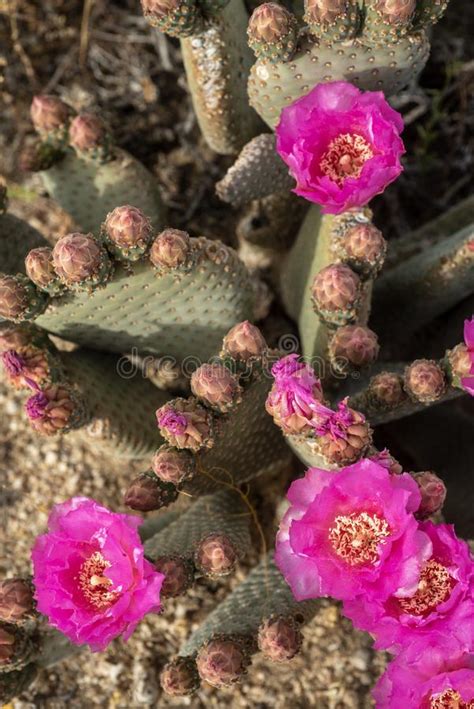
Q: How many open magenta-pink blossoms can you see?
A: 5